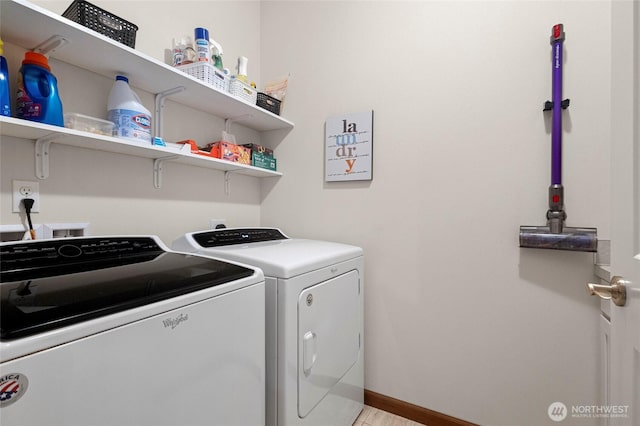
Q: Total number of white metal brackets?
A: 6